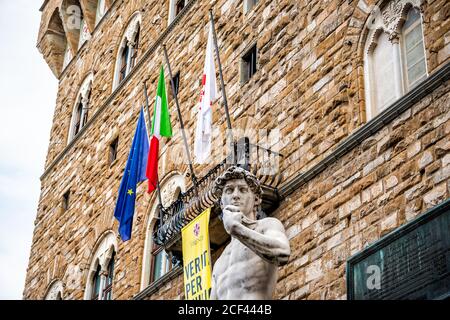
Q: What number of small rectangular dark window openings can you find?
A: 4